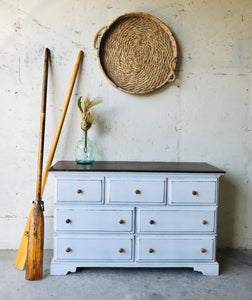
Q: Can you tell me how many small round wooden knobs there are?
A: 11